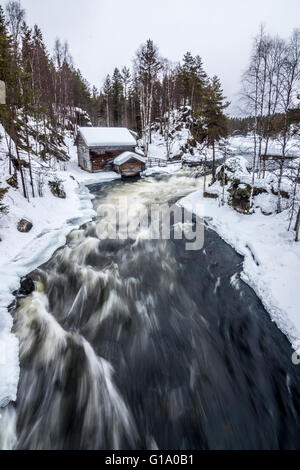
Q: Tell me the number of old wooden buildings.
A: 2